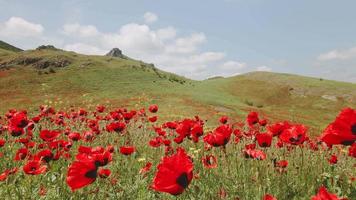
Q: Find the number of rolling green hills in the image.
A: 2